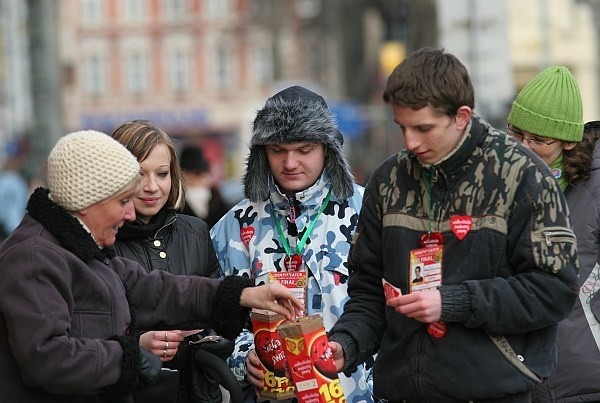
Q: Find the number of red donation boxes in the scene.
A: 2